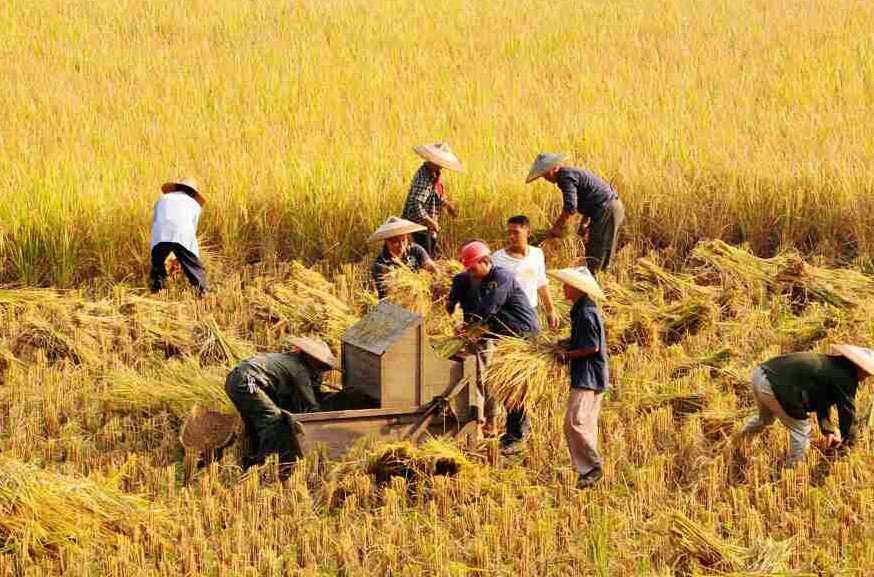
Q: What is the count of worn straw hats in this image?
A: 7